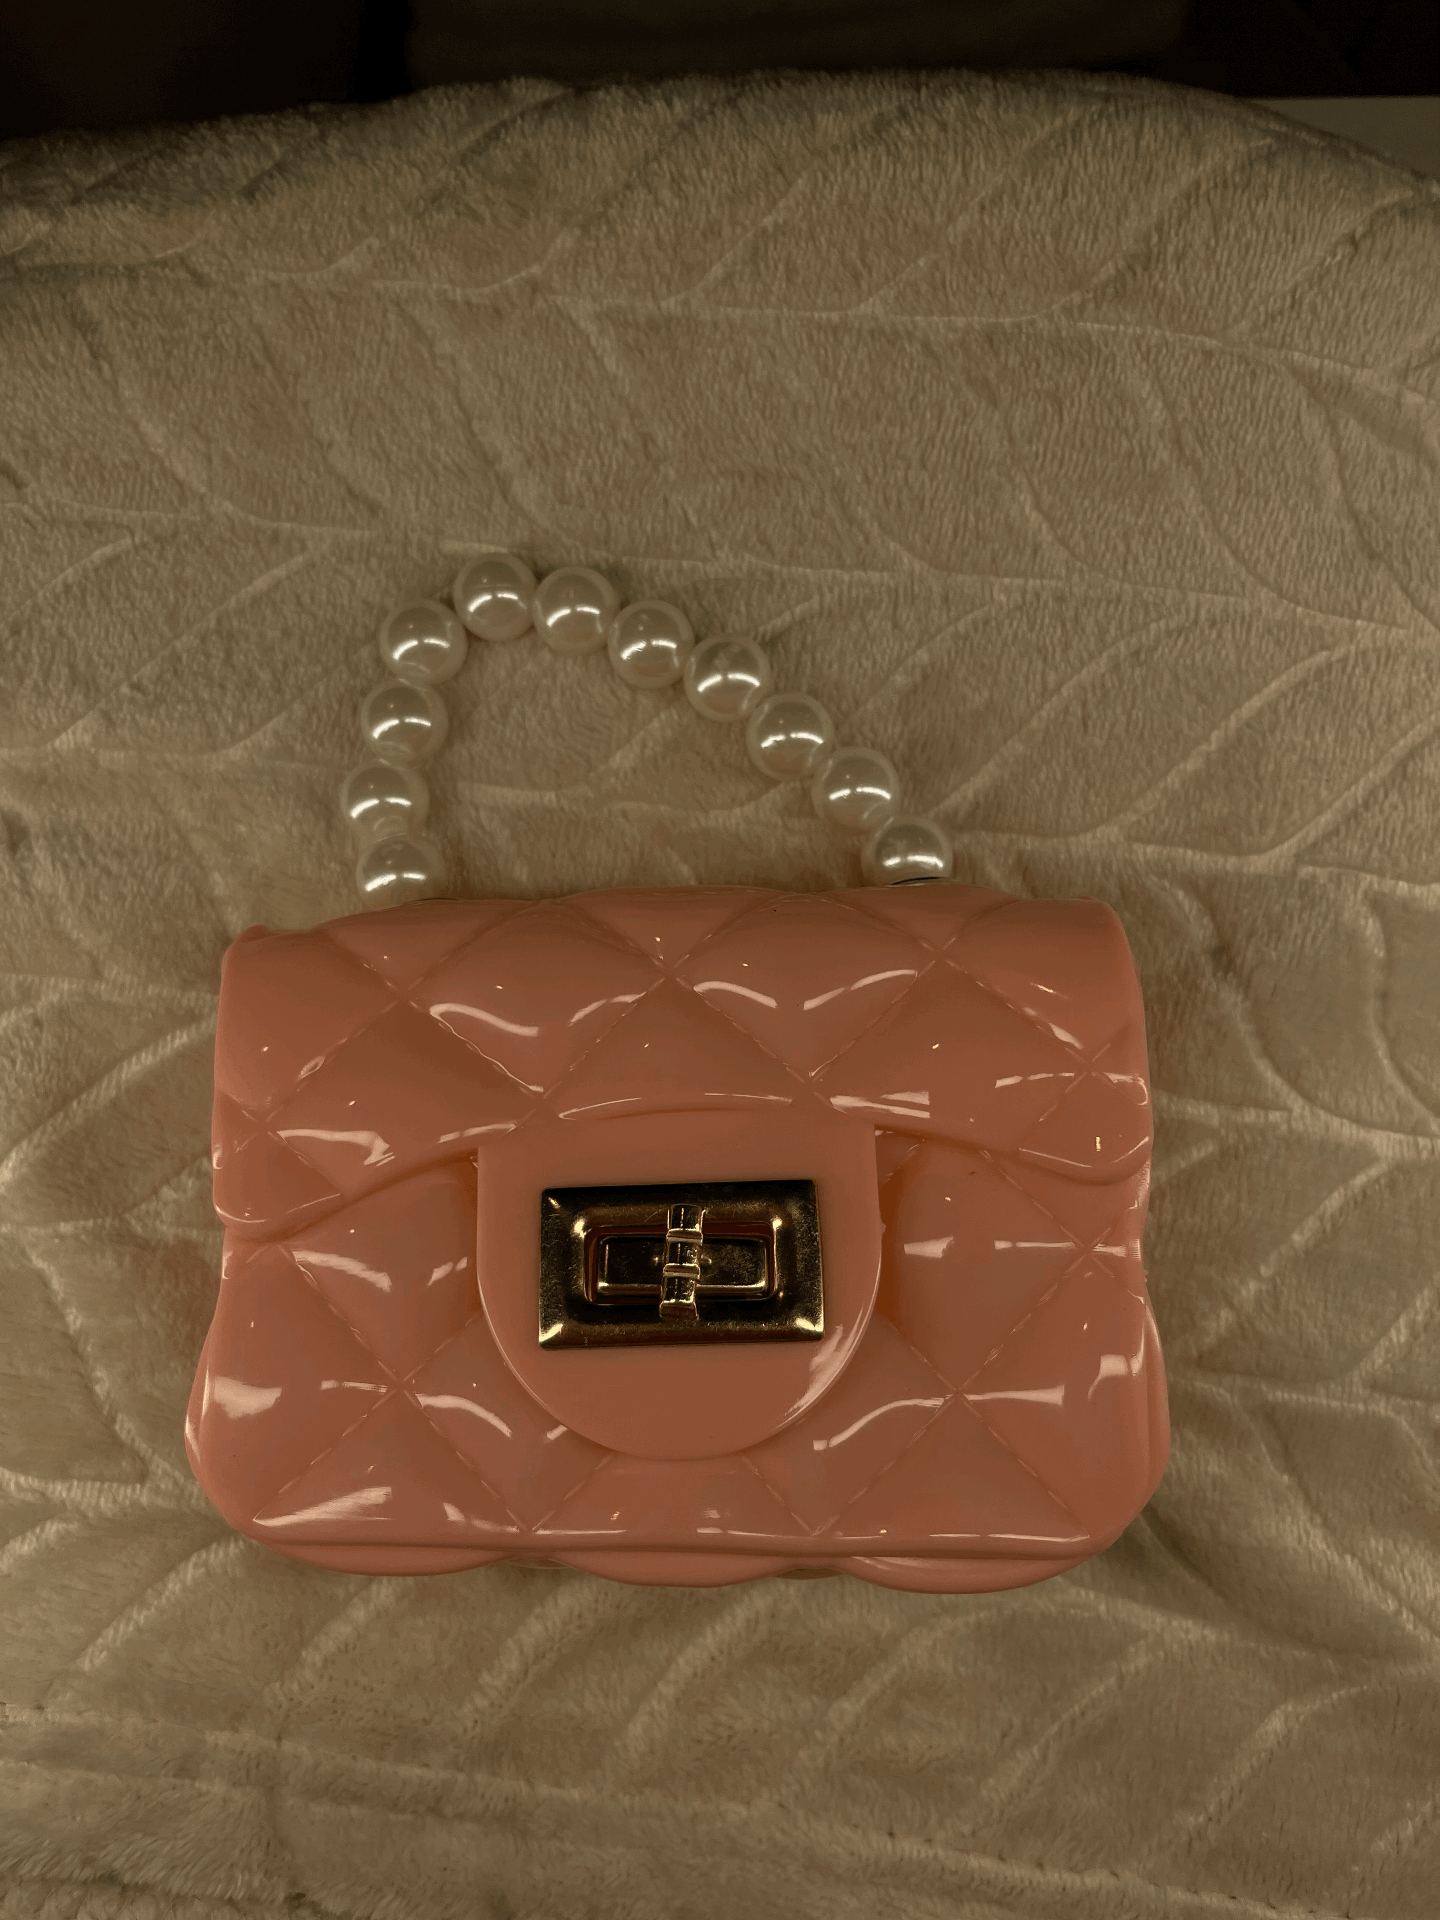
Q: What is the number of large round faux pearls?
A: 11